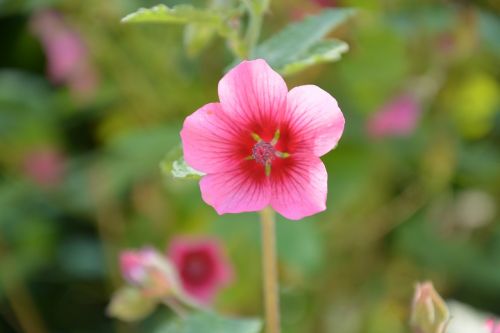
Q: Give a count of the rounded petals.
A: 5